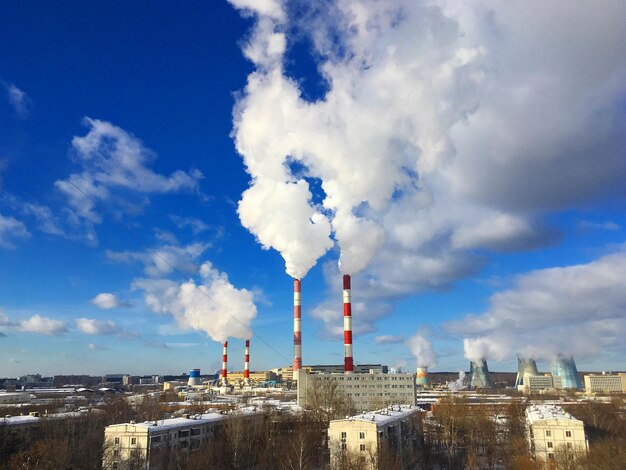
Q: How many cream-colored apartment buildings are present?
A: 3